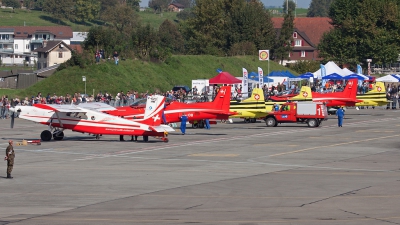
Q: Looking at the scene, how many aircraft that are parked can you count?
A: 6